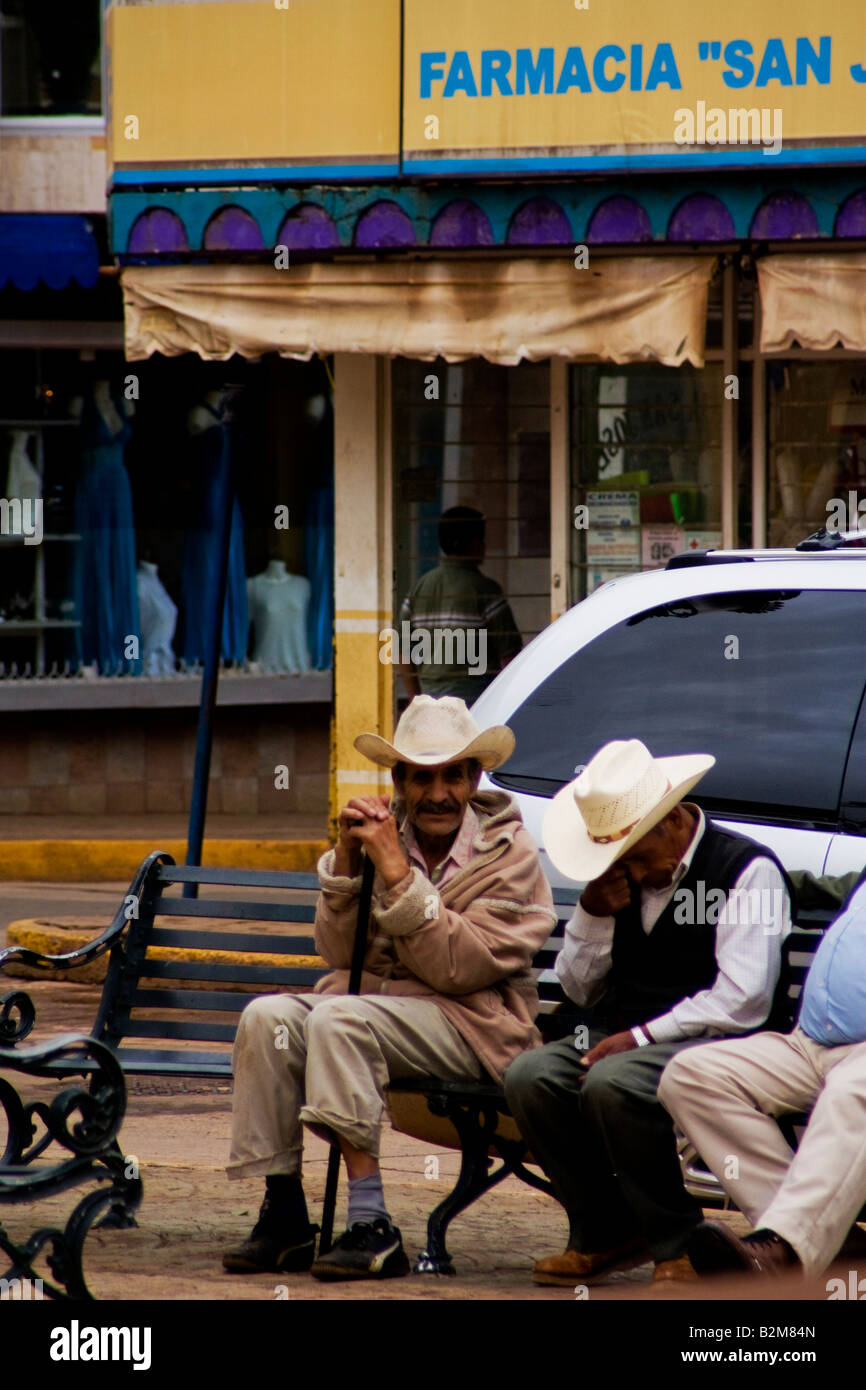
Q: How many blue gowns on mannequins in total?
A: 3